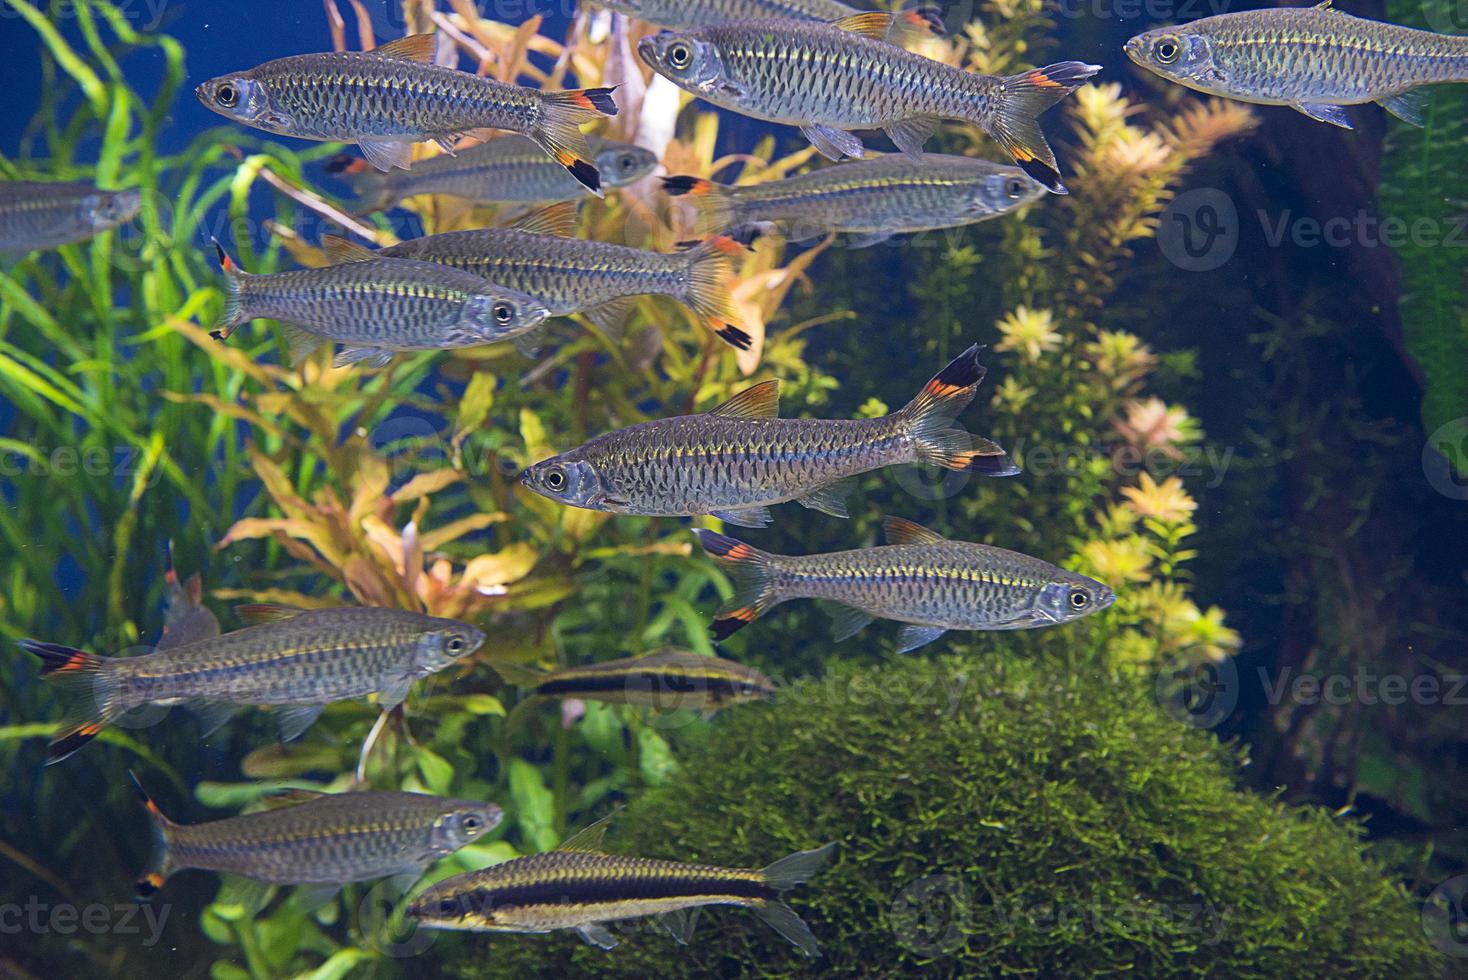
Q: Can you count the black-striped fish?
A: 2